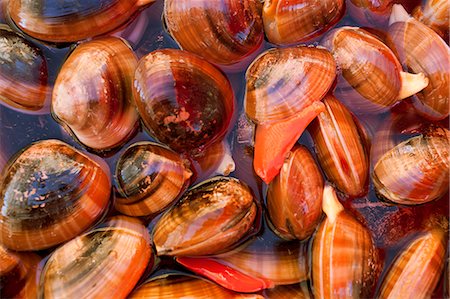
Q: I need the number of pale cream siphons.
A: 4